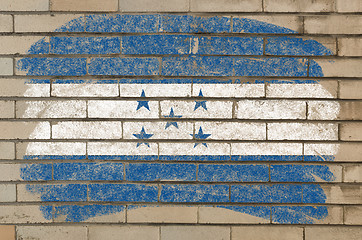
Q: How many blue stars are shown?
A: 5